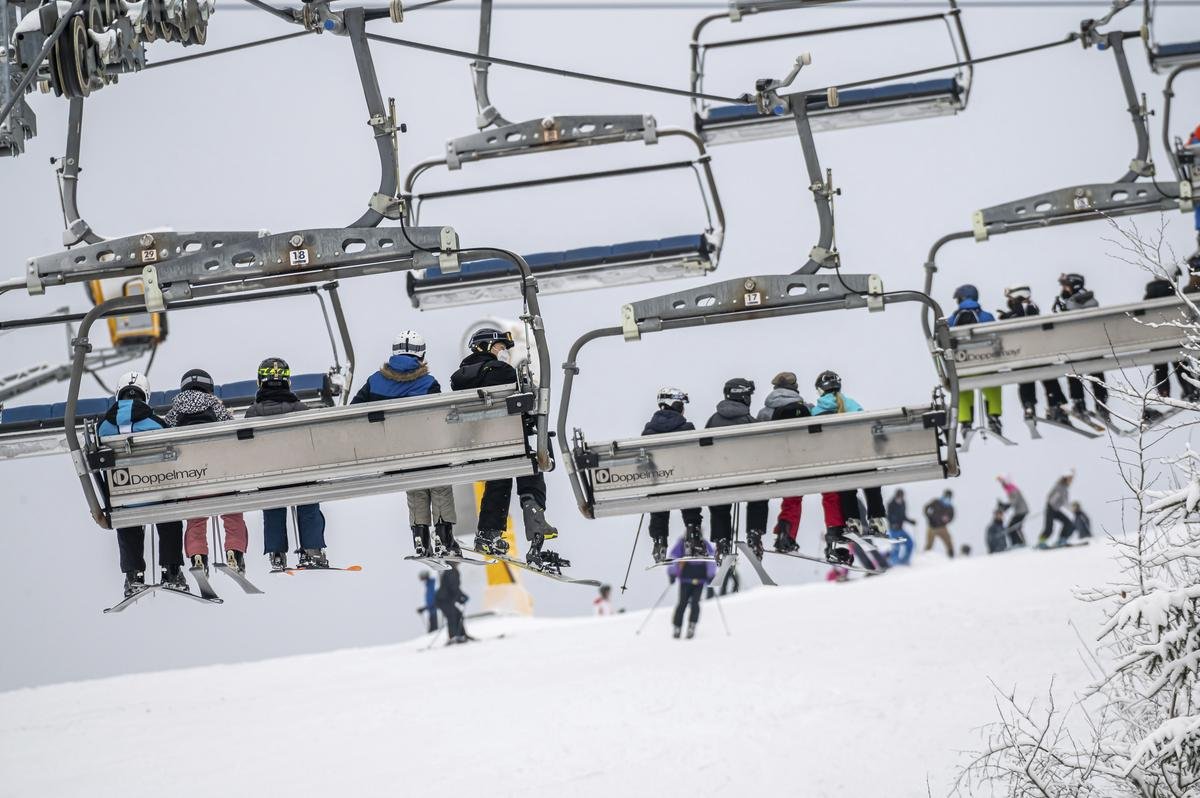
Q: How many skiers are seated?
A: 14